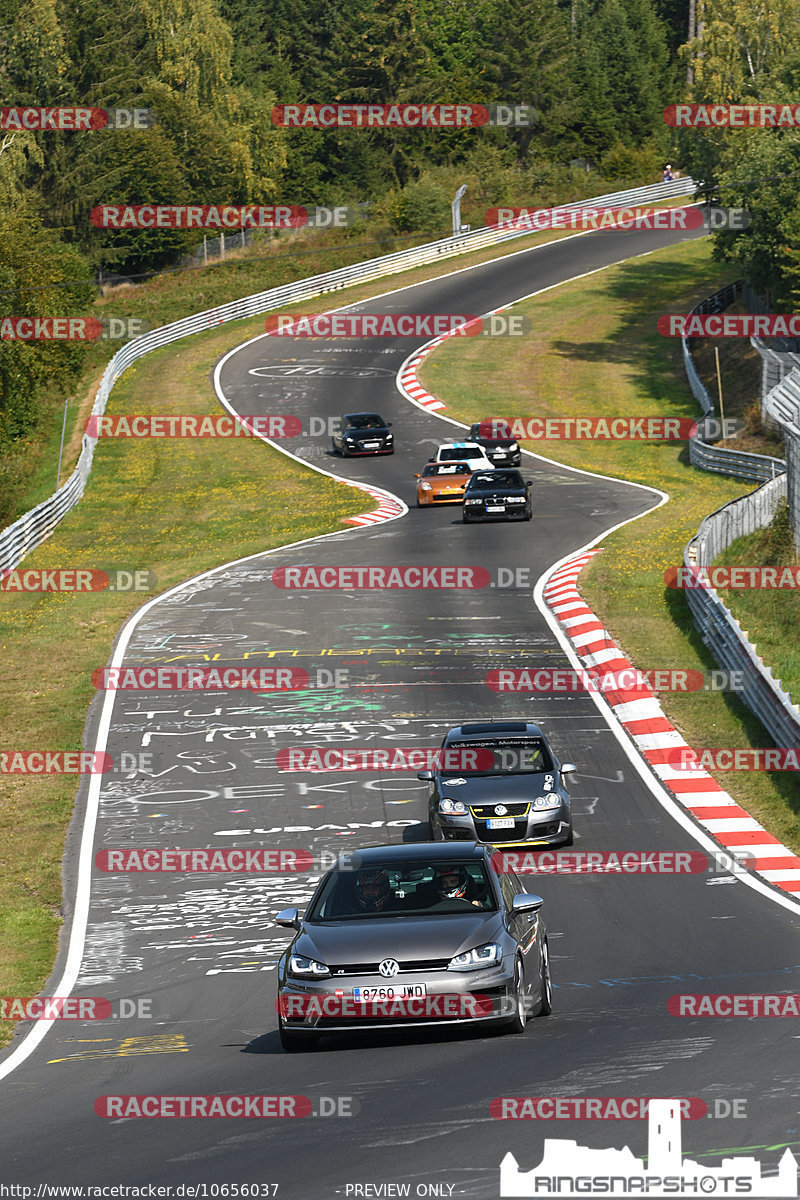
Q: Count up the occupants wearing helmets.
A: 2